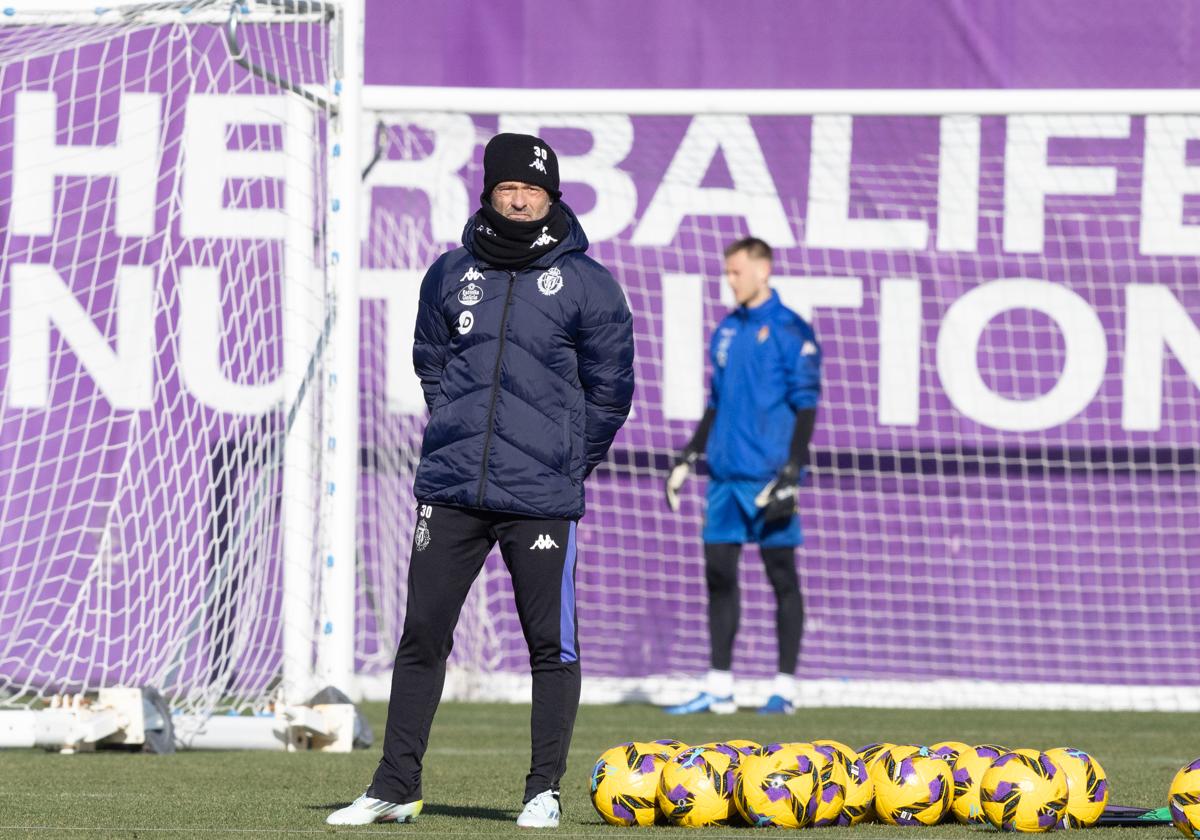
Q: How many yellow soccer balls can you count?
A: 14